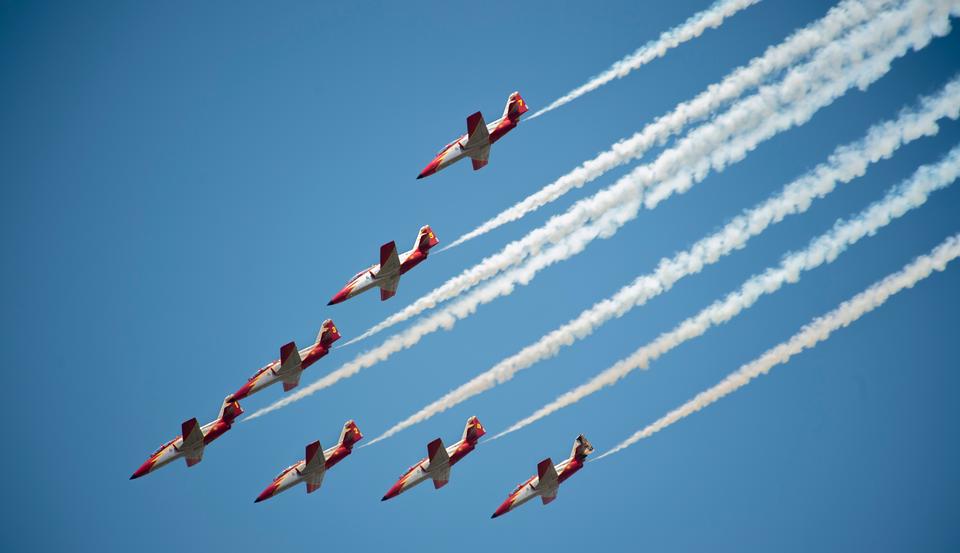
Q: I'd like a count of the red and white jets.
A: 7